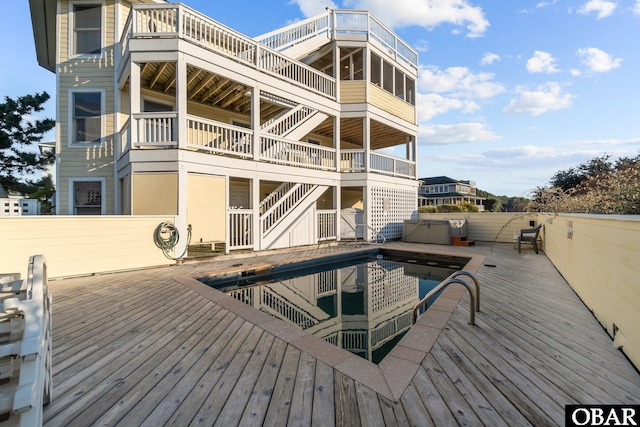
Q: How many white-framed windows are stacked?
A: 3